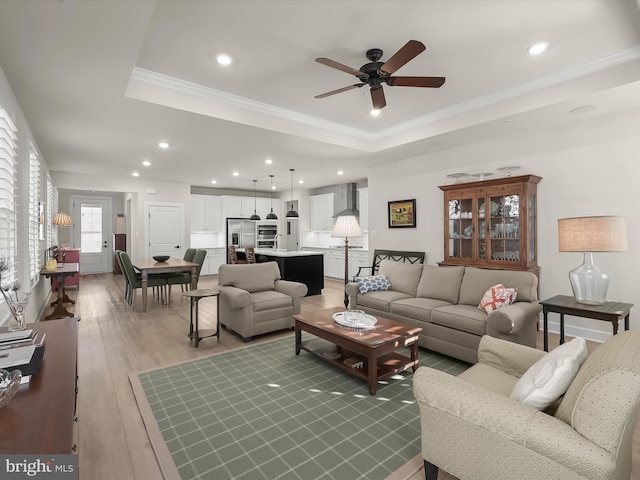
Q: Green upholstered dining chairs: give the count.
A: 4